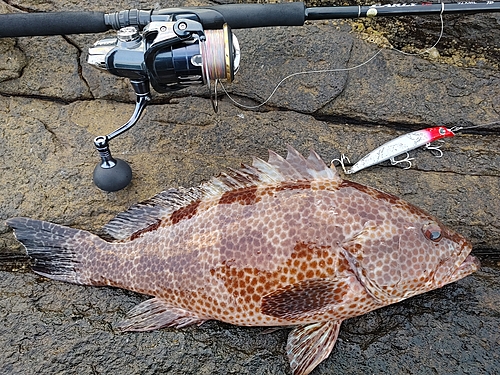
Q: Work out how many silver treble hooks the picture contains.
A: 3